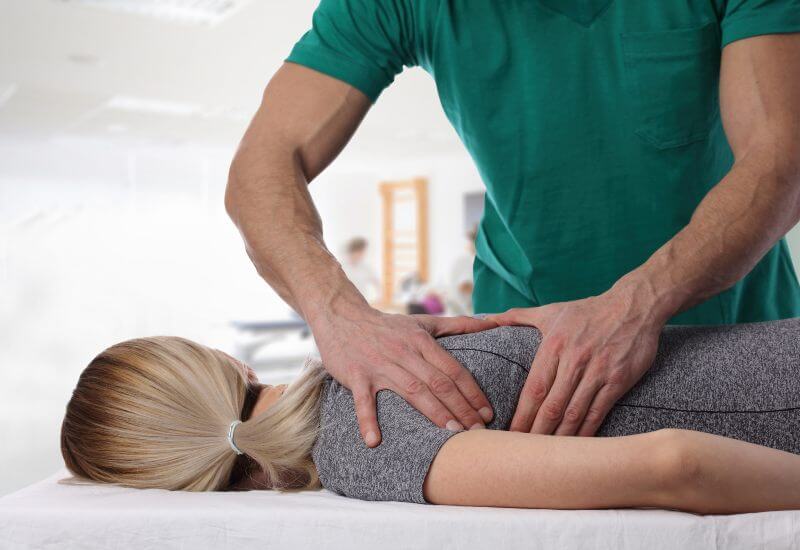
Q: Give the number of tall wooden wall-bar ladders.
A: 1